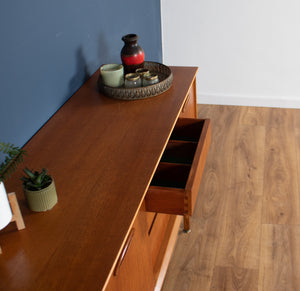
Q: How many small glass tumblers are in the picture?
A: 3